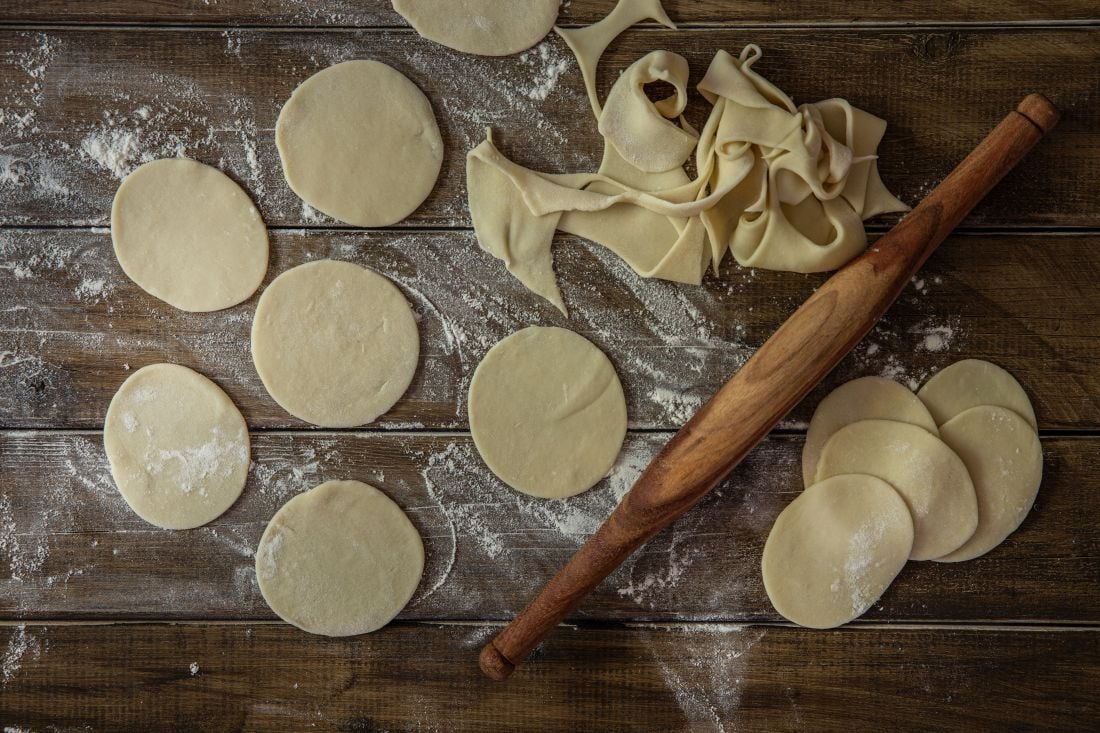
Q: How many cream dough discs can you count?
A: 12